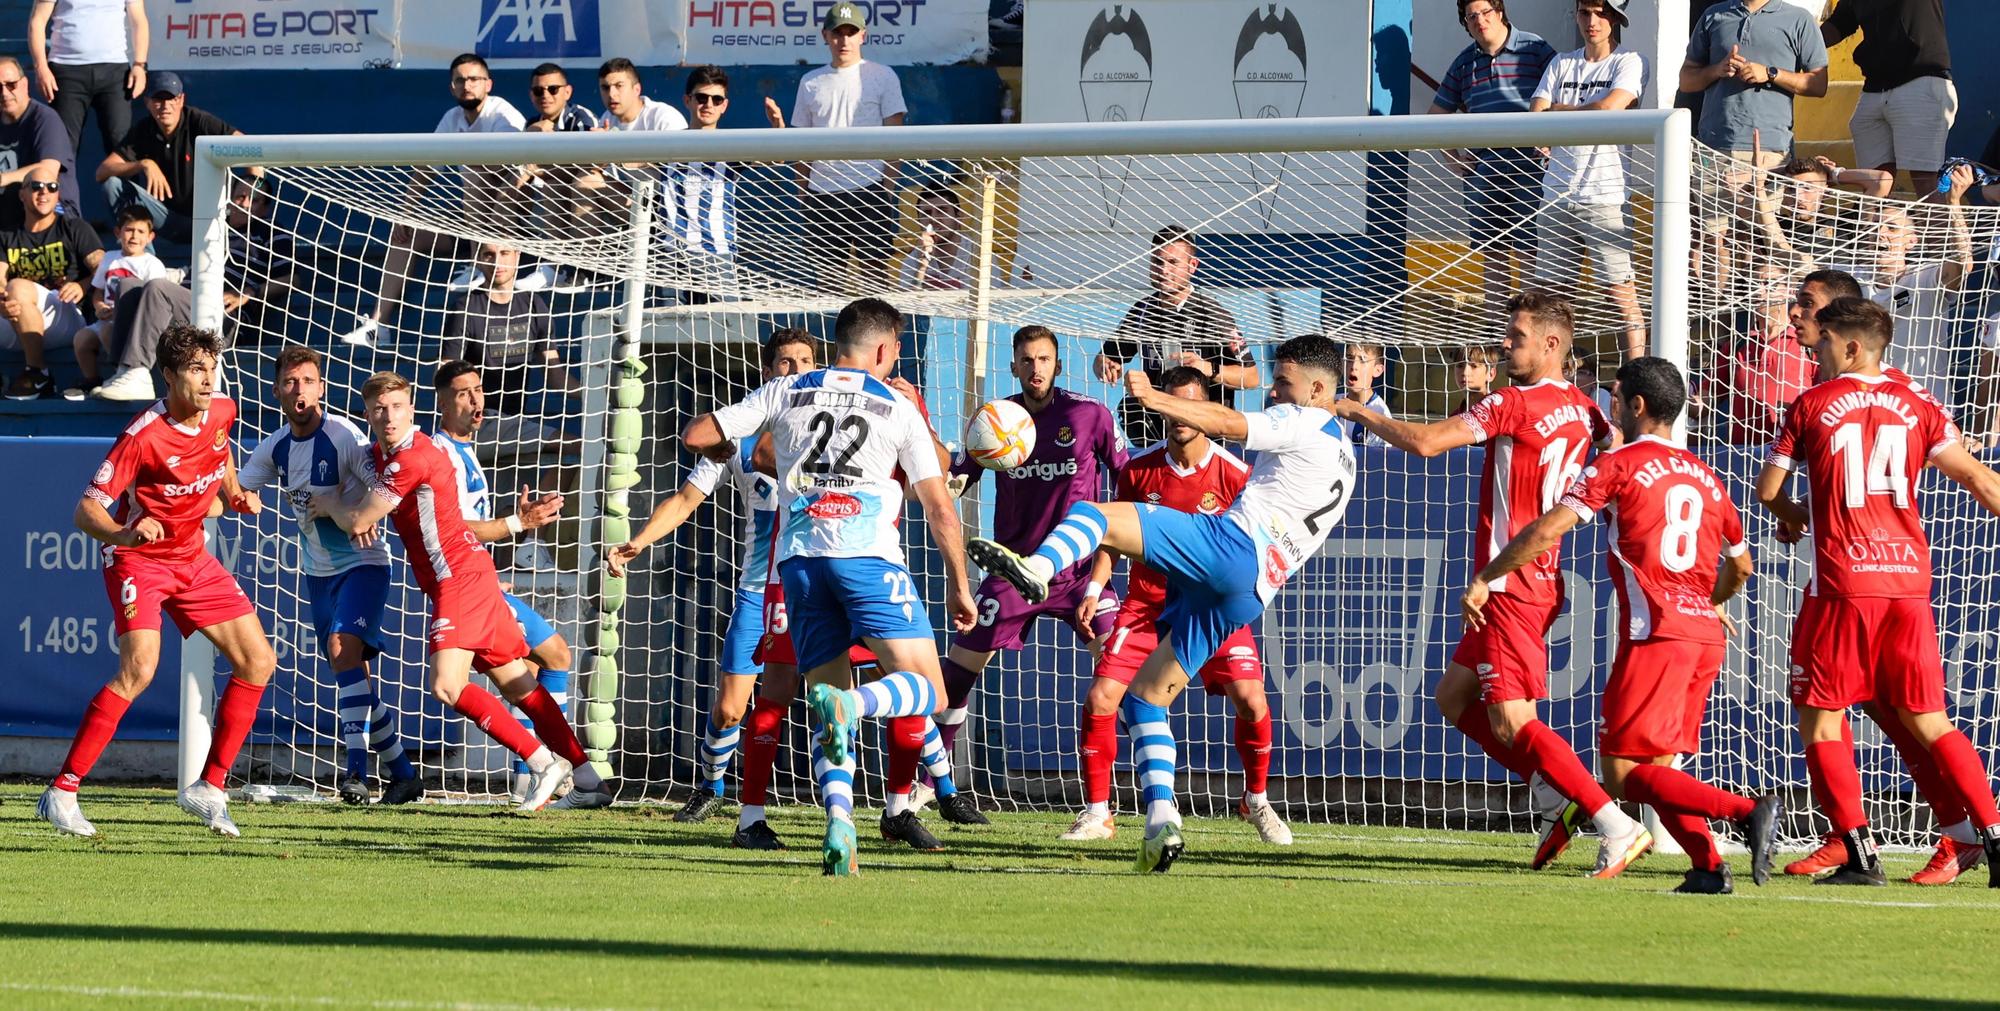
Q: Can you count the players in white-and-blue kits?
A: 5